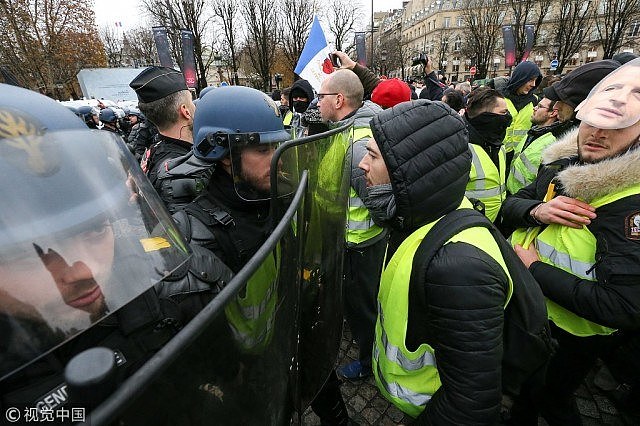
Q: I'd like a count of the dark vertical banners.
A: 5